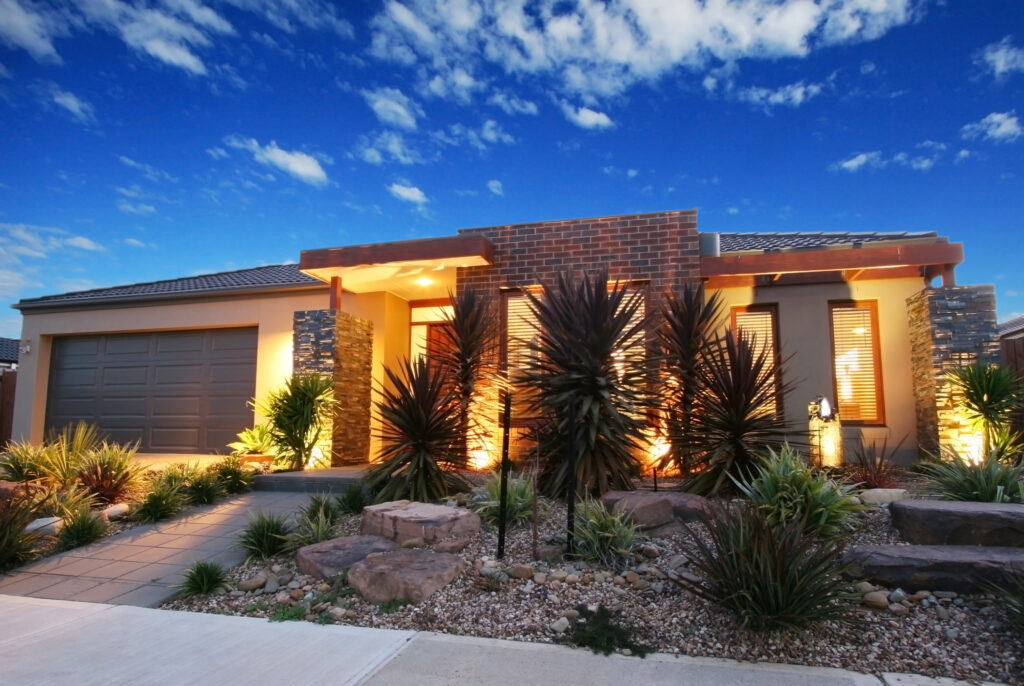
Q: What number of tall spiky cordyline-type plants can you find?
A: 5